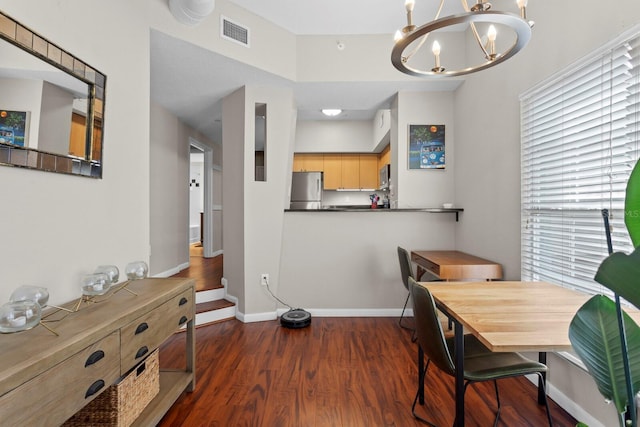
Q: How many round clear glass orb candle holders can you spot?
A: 5